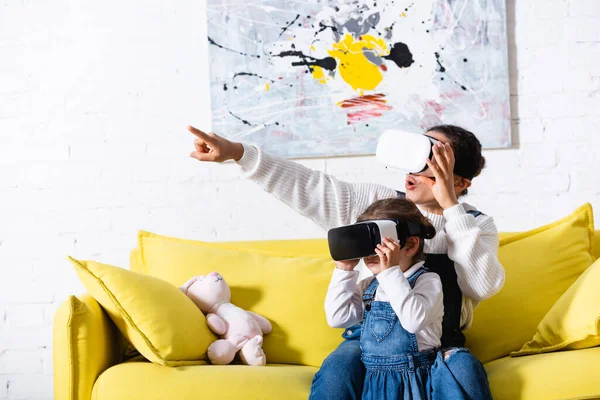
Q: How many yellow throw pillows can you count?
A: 2